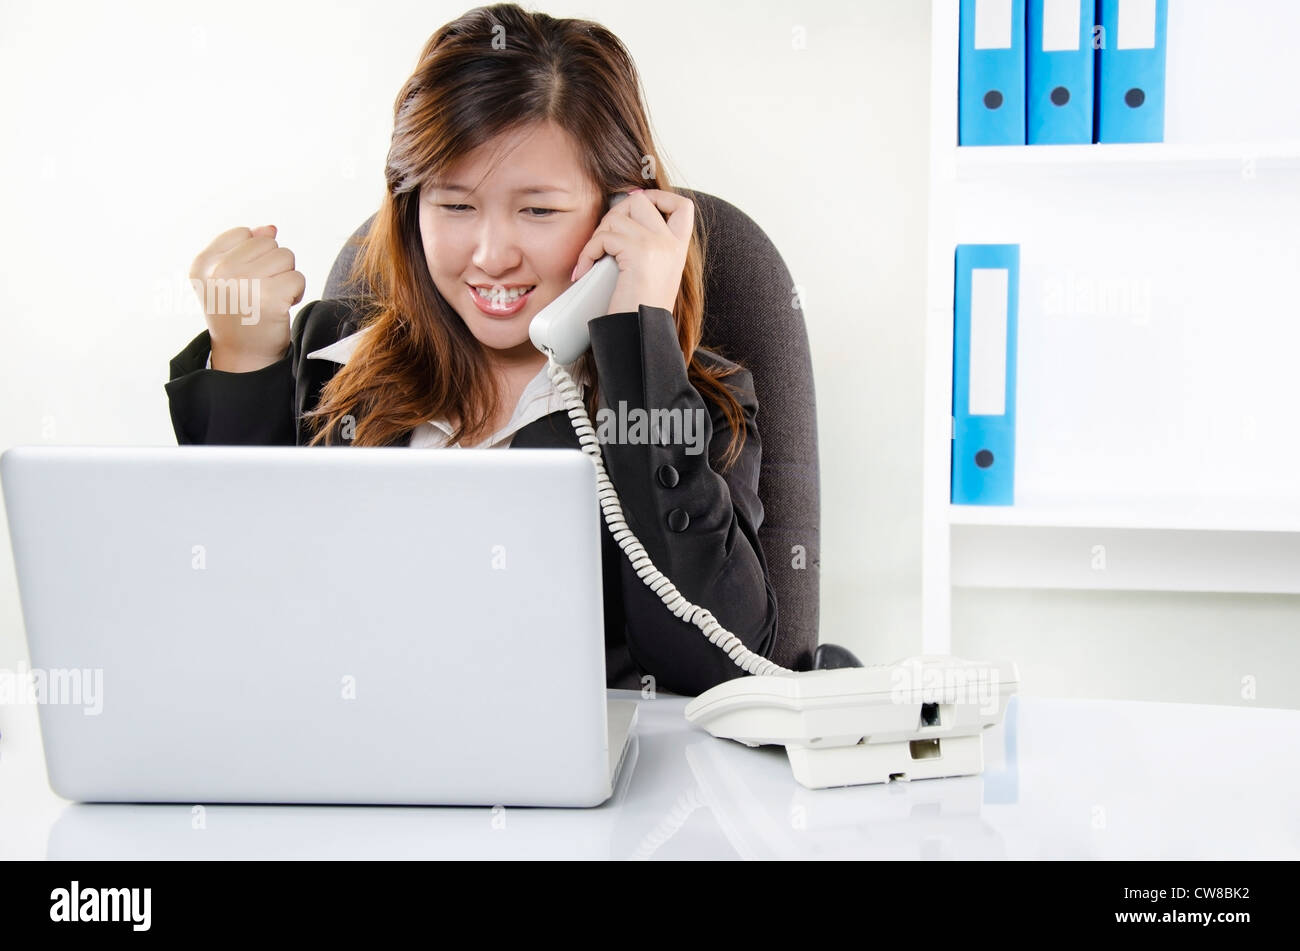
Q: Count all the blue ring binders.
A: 4